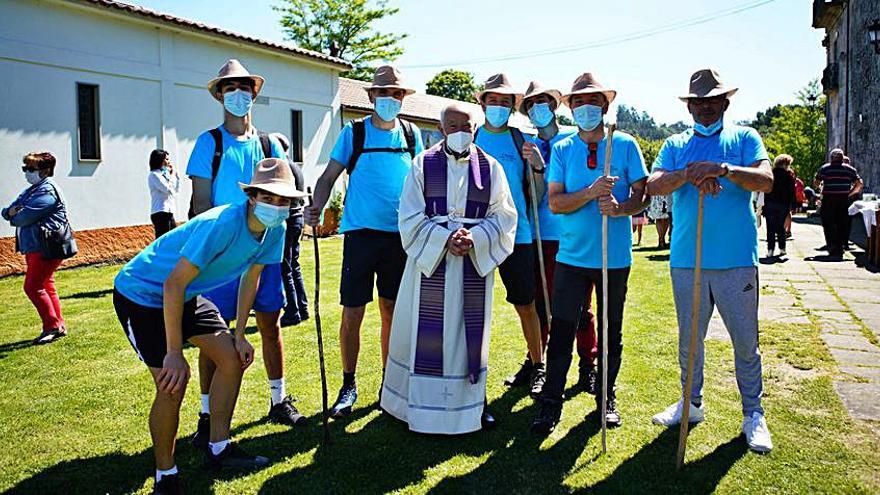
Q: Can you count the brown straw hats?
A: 7